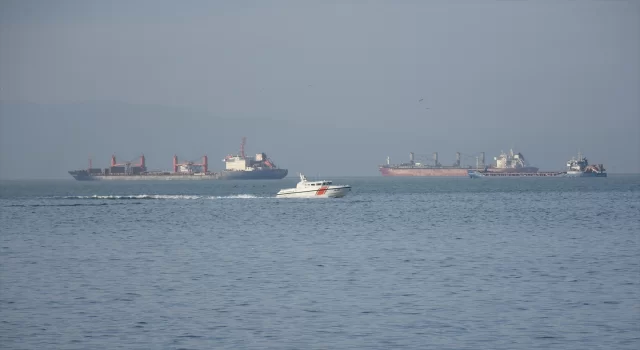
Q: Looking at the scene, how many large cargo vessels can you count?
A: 3